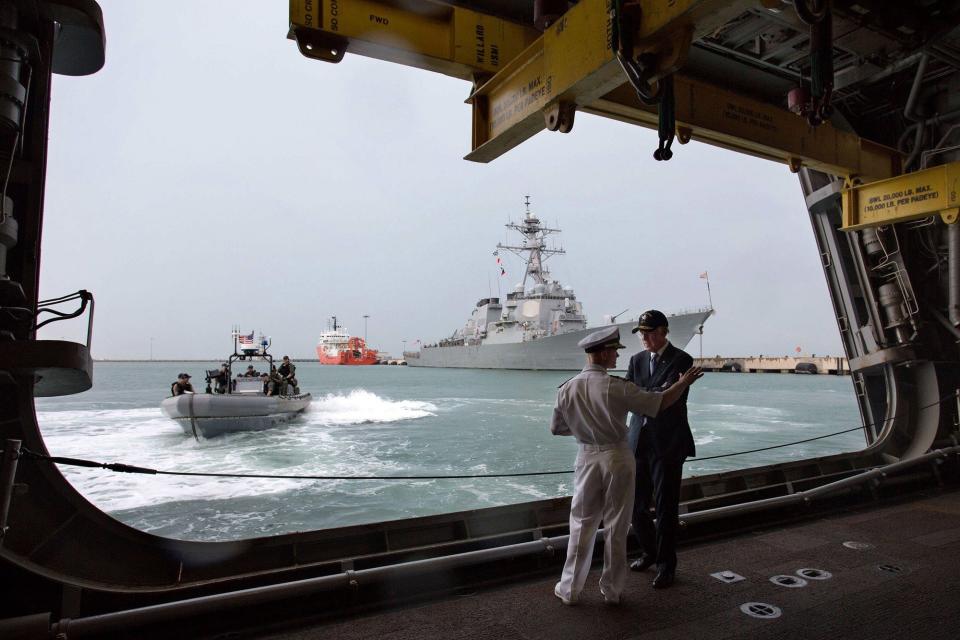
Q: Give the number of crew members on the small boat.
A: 6